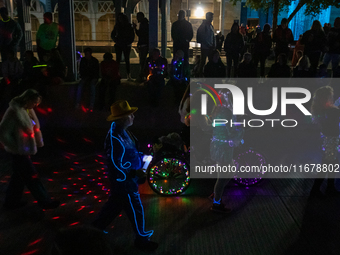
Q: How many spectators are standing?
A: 11